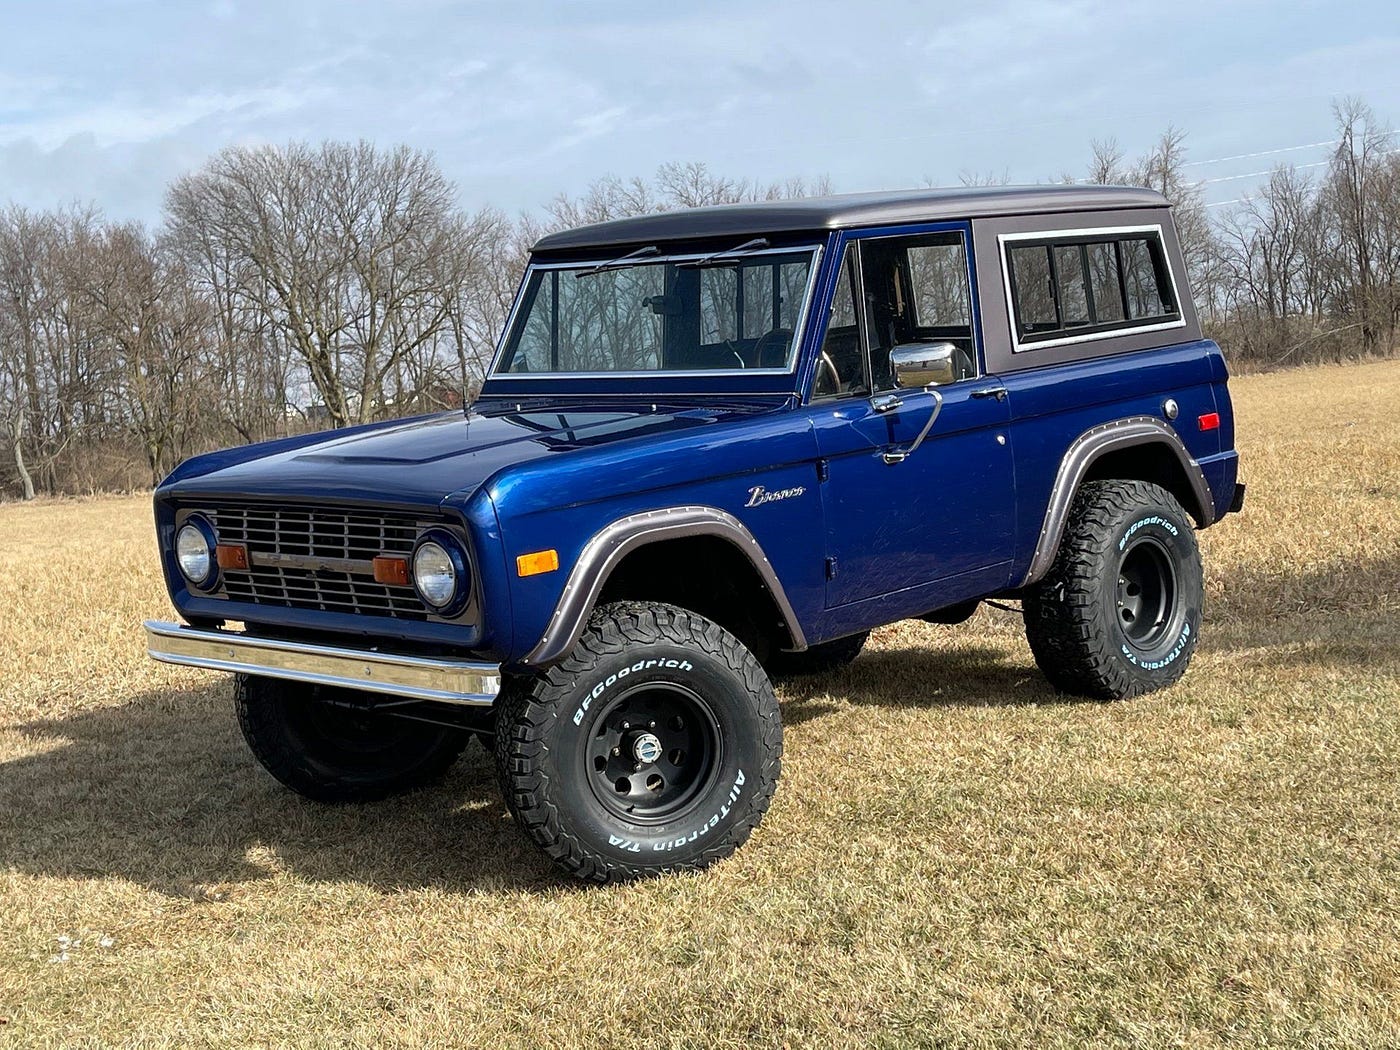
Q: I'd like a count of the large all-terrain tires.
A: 4